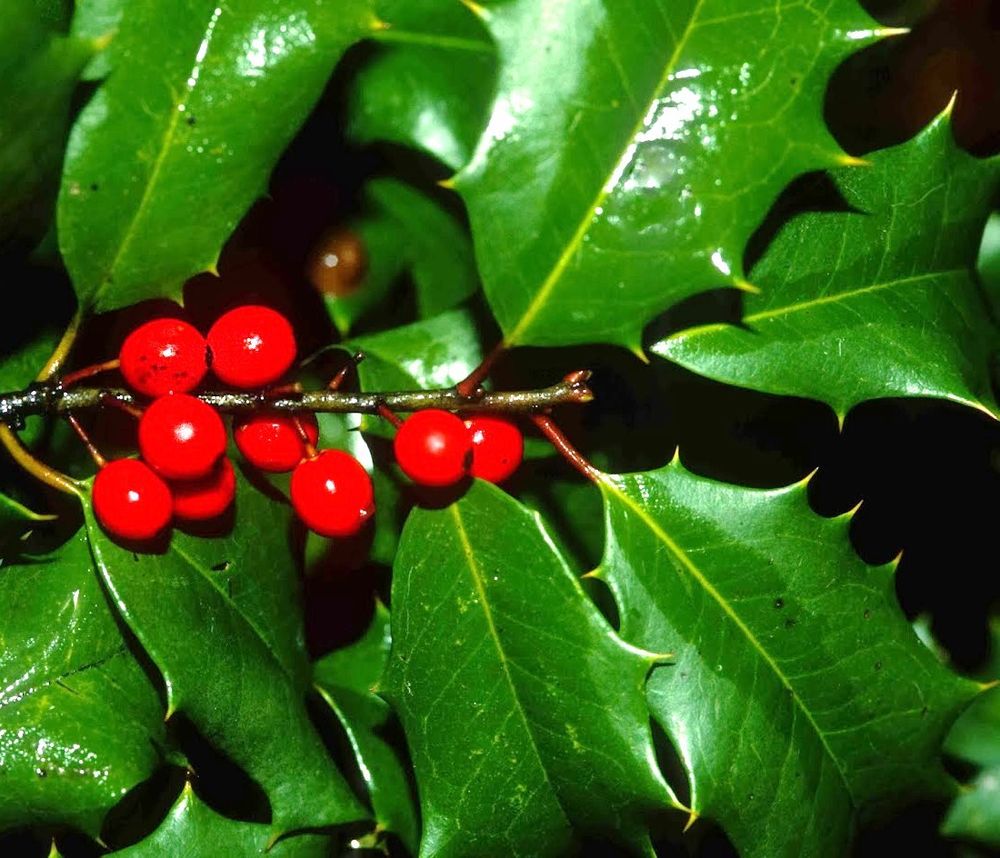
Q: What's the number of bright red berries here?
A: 9